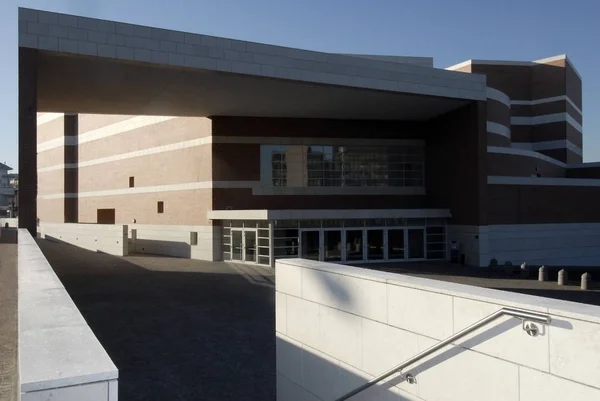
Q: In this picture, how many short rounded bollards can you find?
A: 6